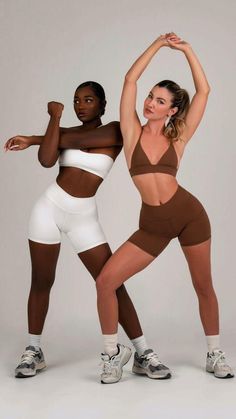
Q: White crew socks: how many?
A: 4